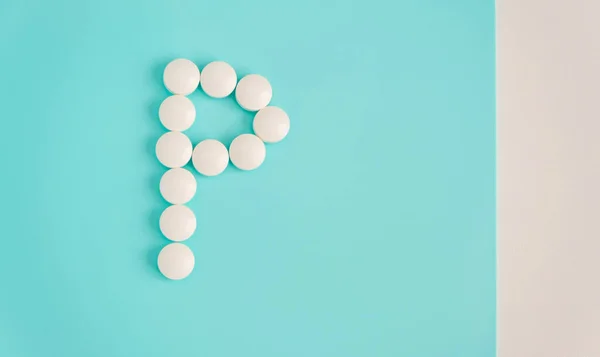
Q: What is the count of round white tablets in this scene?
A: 11